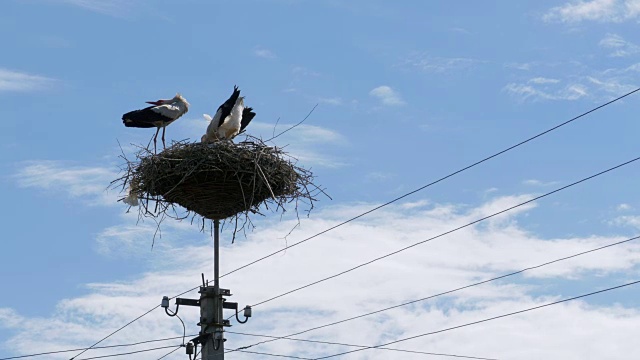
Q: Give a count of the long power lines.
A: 4